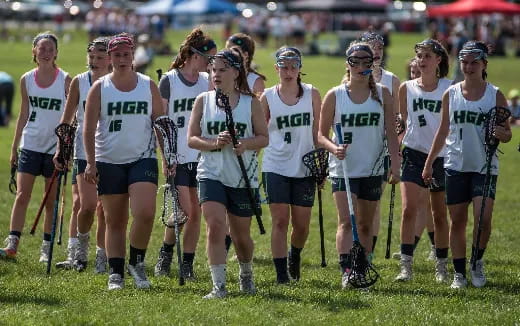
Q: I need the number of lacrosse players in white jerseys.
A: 11